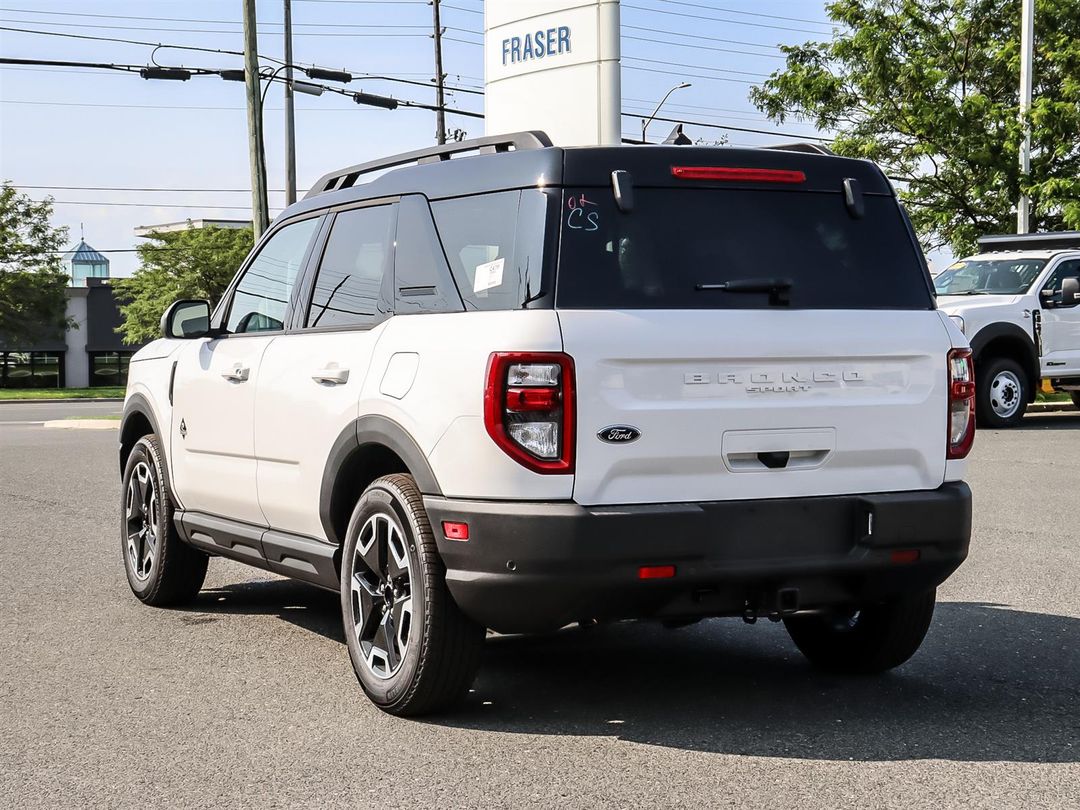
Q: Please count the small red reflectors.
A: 3